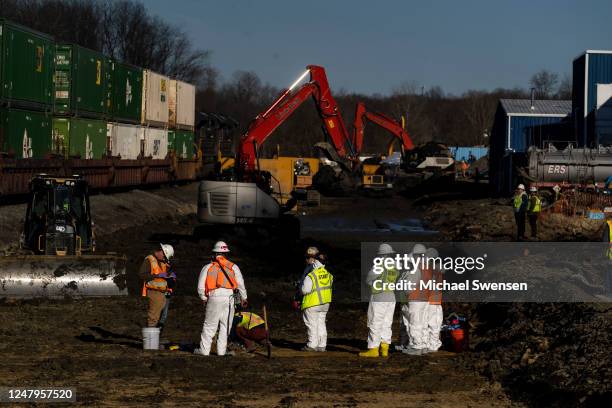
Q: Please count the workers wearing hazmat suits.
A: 5